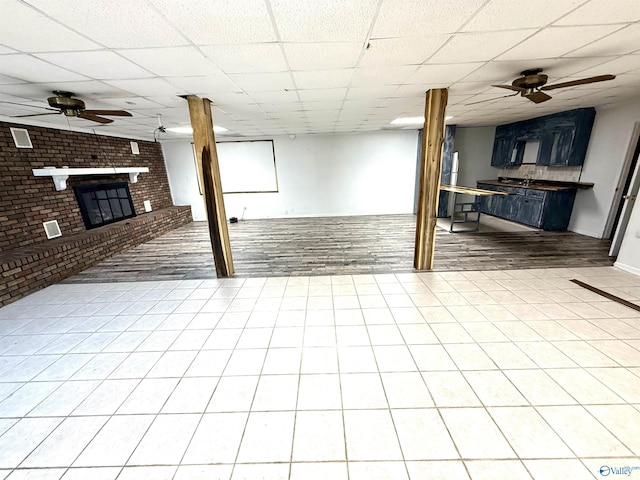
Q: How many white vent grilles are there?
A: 4